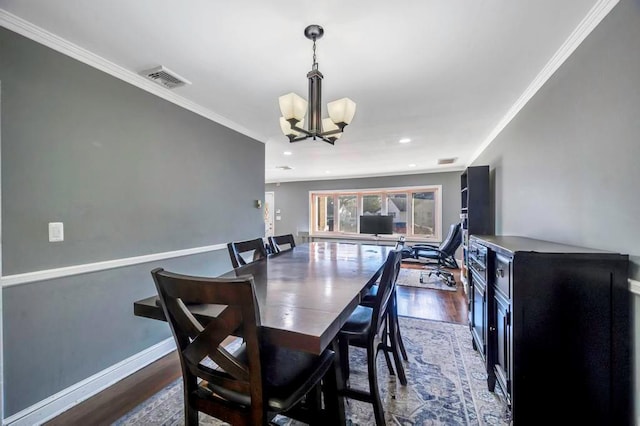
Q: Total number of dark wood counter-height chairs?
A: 5